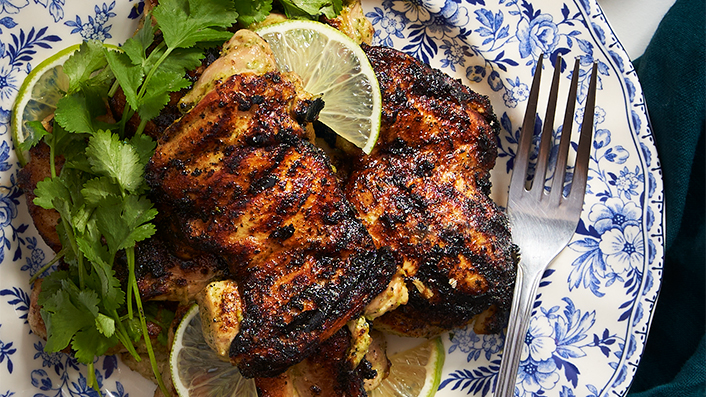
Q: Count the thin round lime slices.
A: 4